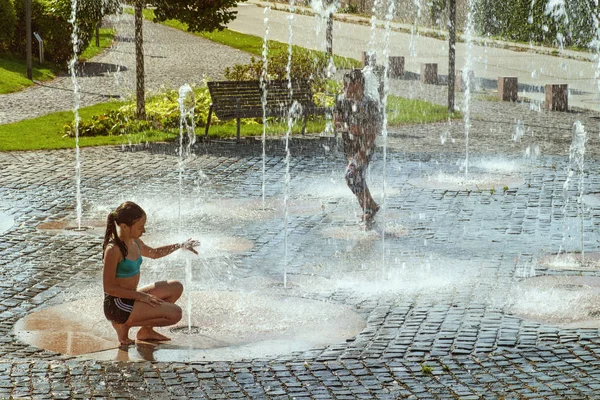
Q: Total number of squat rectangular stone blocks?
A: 6